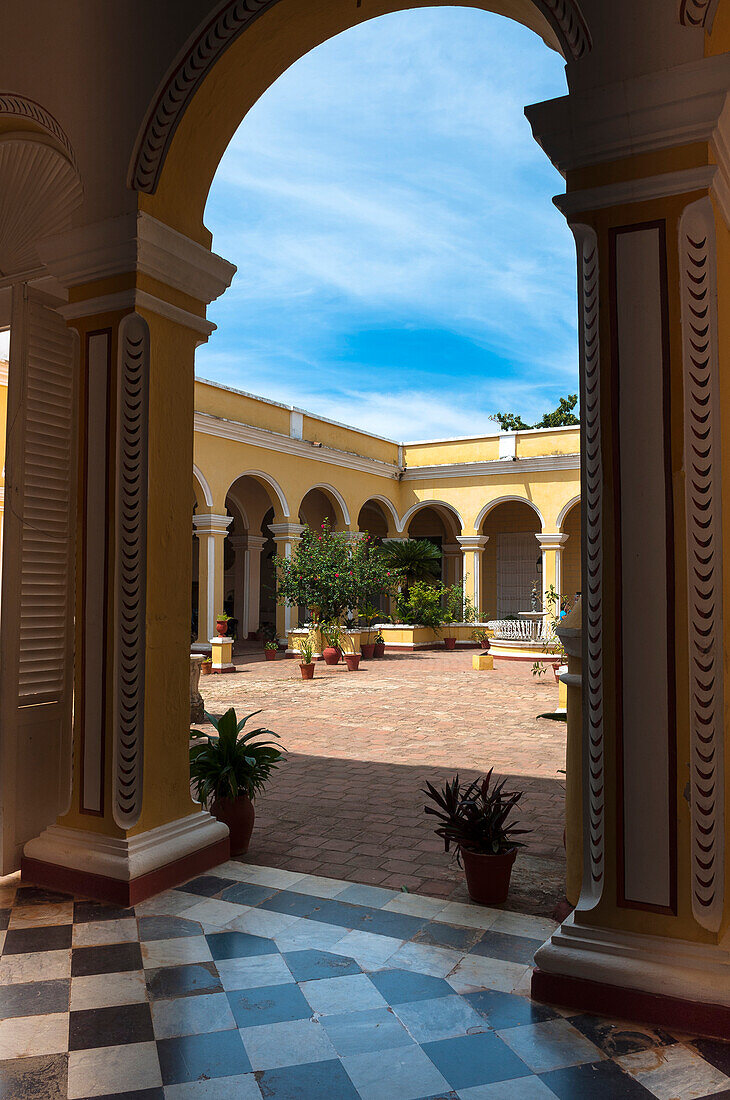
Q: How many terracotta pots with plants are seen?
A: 13